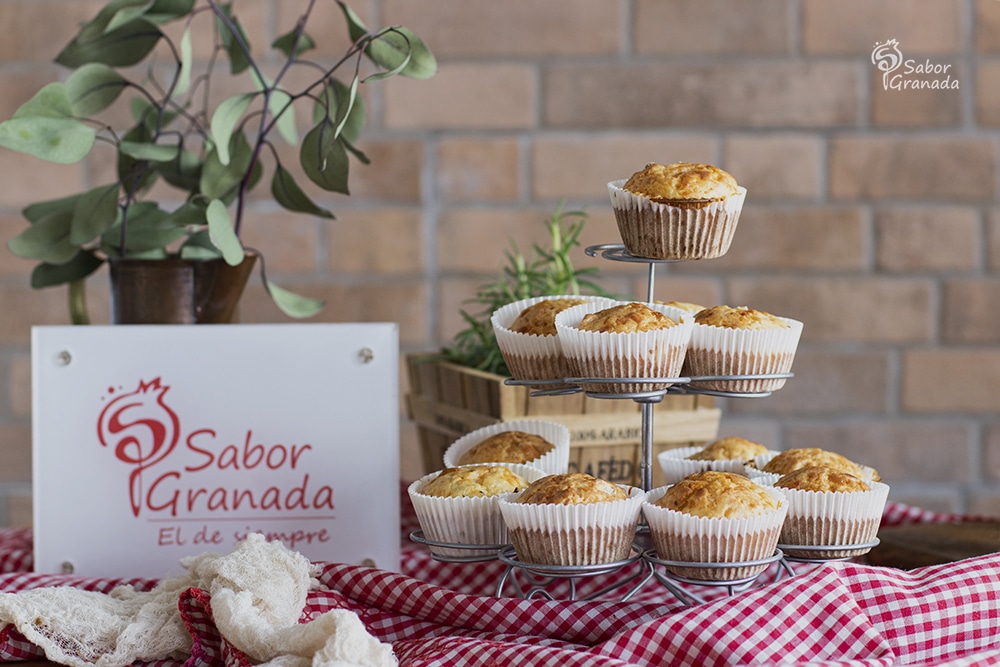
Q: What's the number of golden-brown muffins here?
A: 12